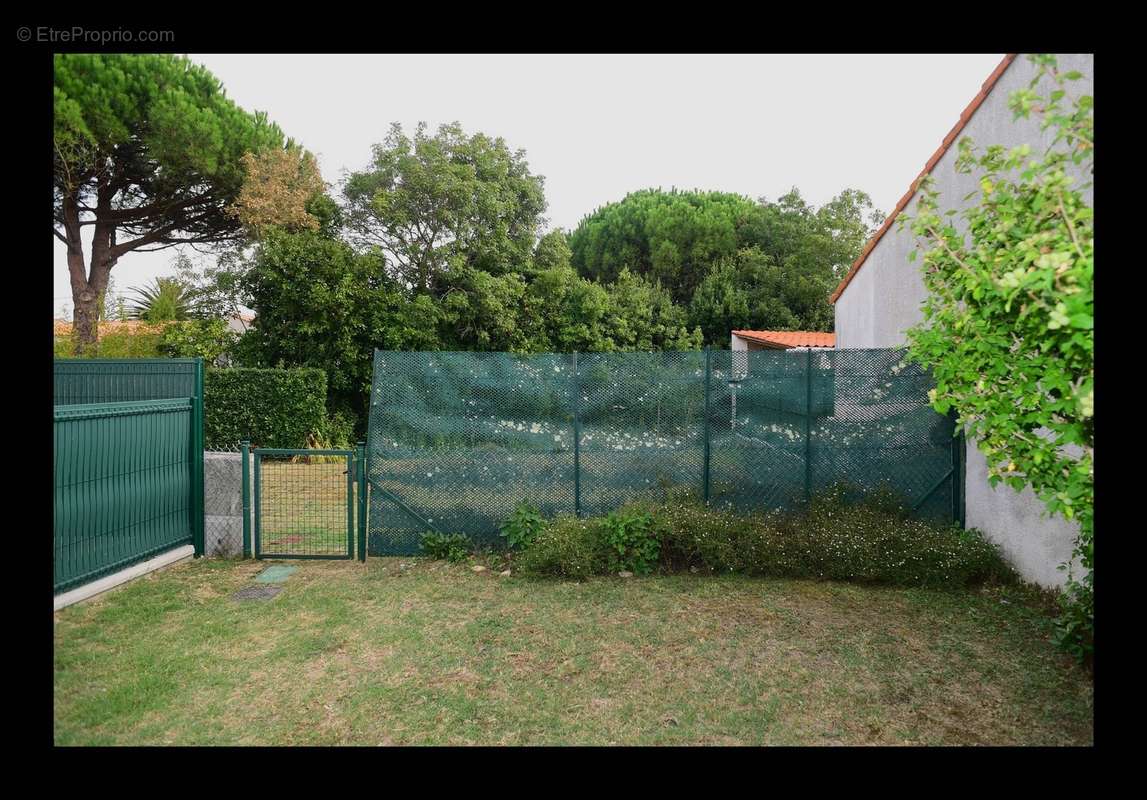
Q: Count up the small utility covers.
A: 2